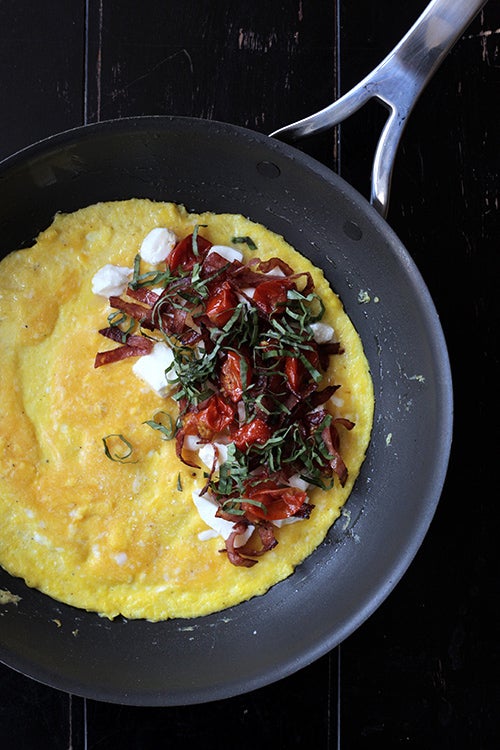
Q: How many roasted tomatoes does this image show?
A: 8